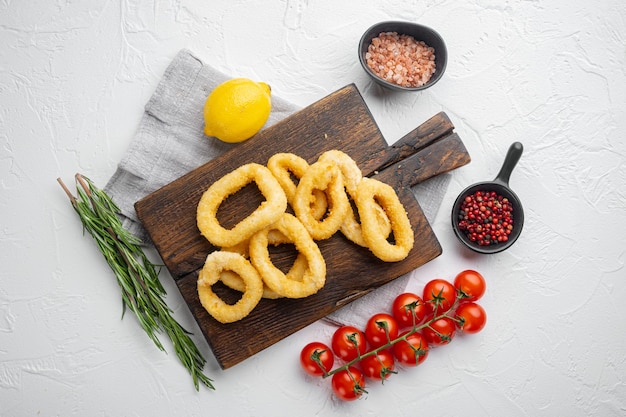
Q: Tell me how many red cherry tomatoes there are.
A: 11